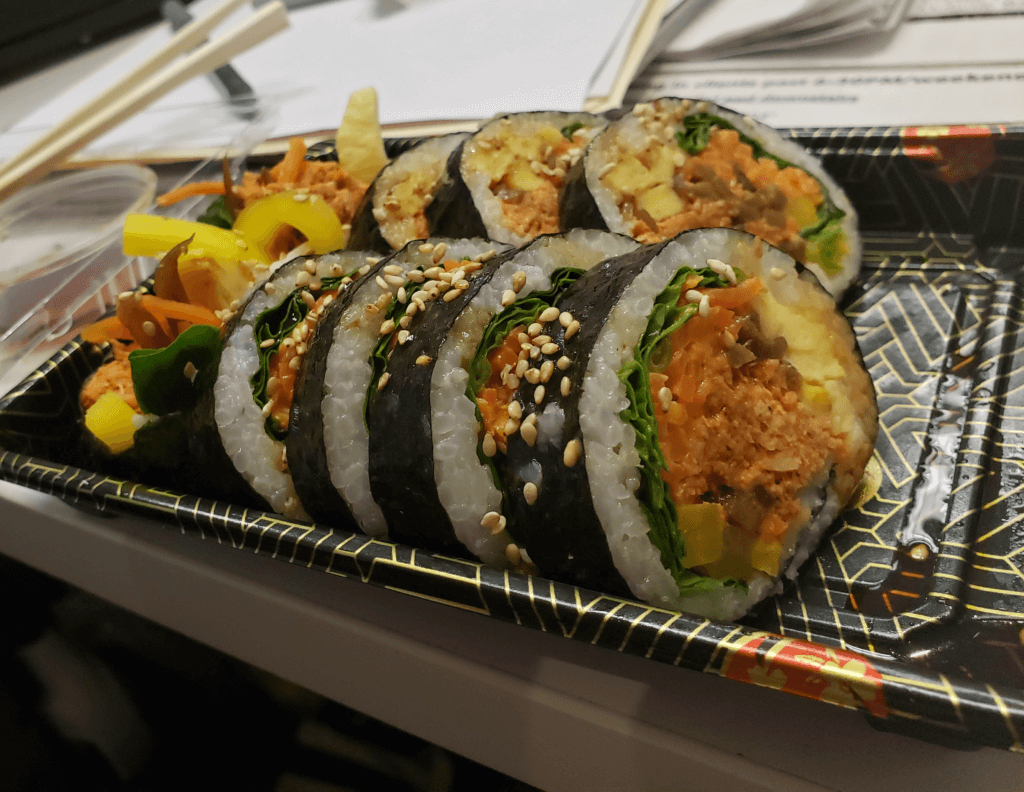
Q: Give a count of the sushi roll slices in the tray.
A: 7